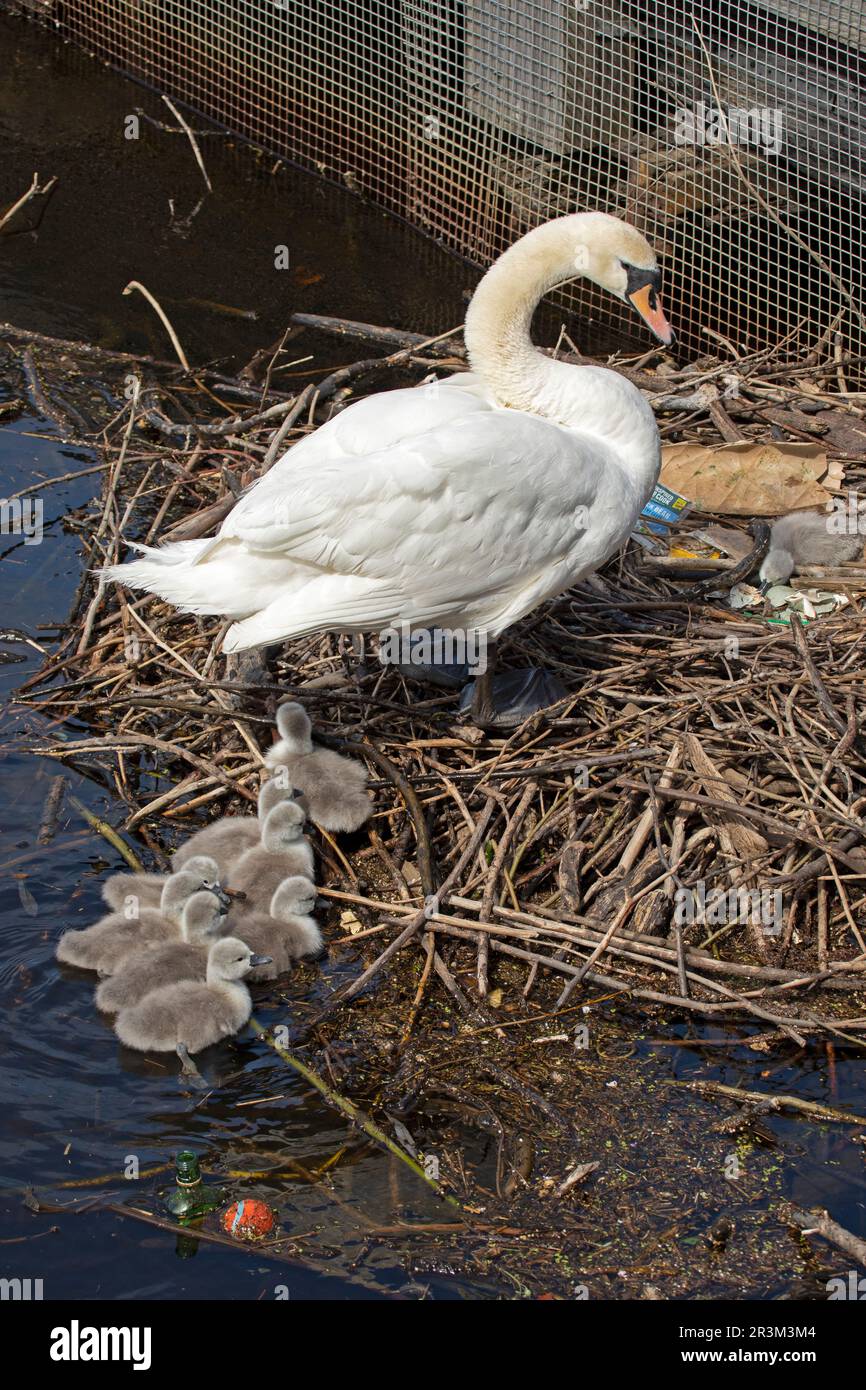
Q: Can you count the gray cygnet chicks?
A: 9